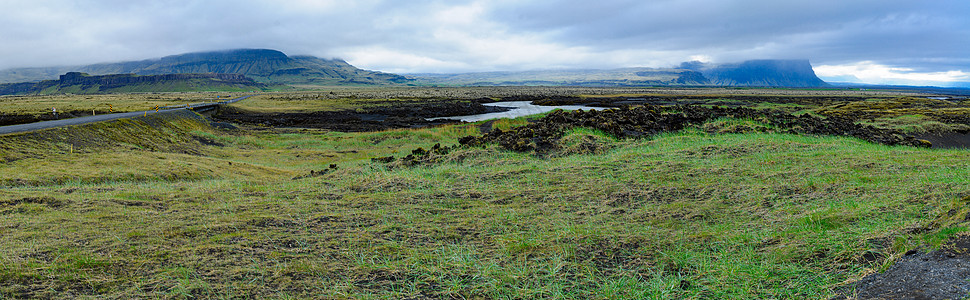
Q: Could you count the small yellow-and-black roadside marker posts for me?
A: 2